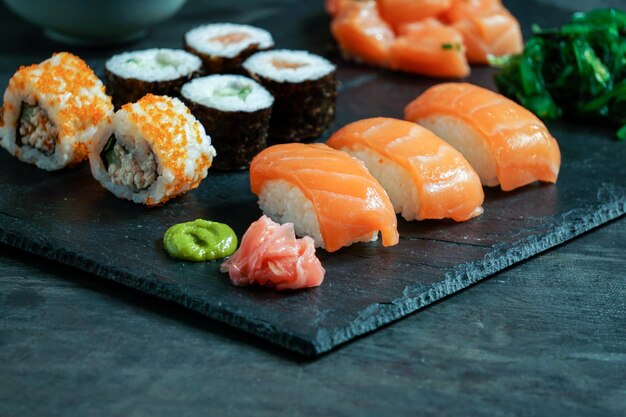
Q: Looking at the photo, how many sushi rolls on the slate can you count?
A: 6